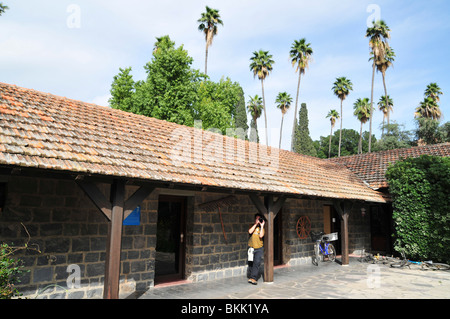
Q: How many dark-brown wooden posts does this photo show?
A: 3